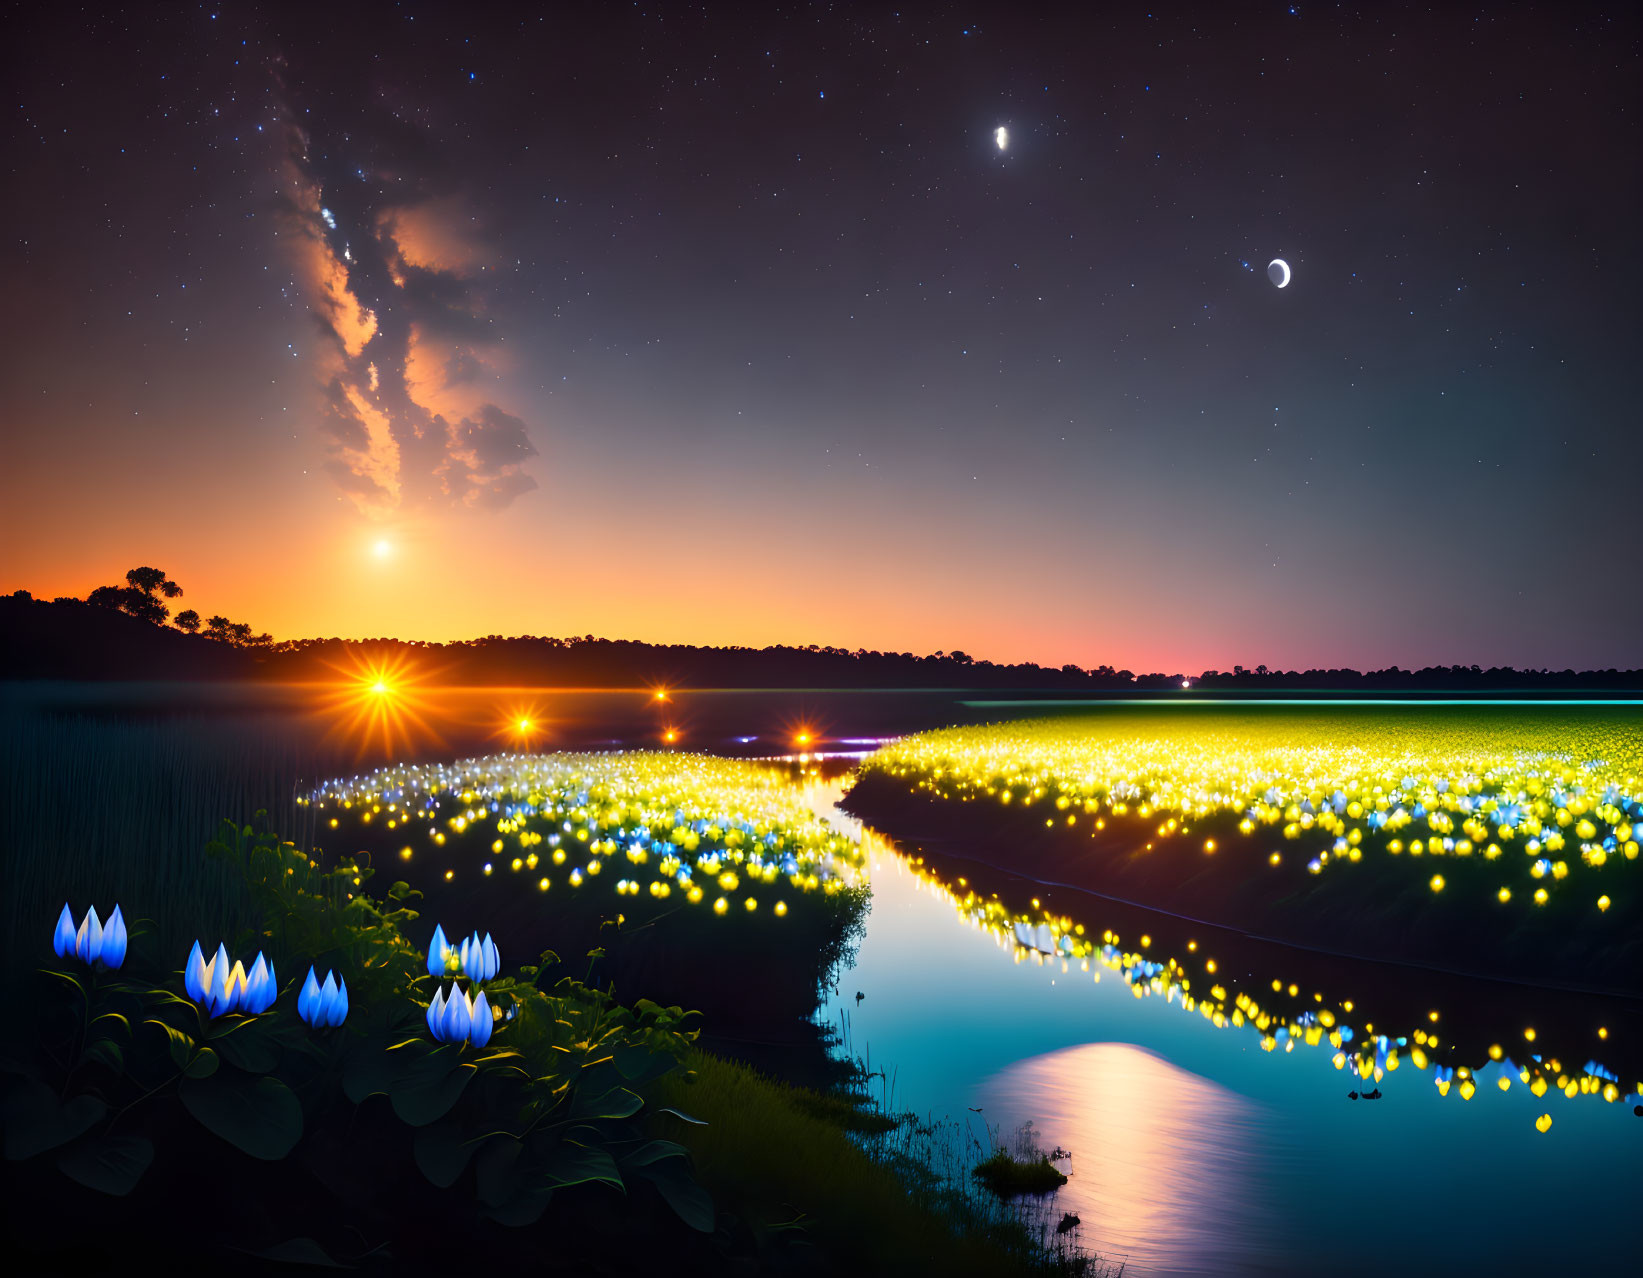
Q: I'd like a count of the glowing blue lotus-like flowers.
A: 5